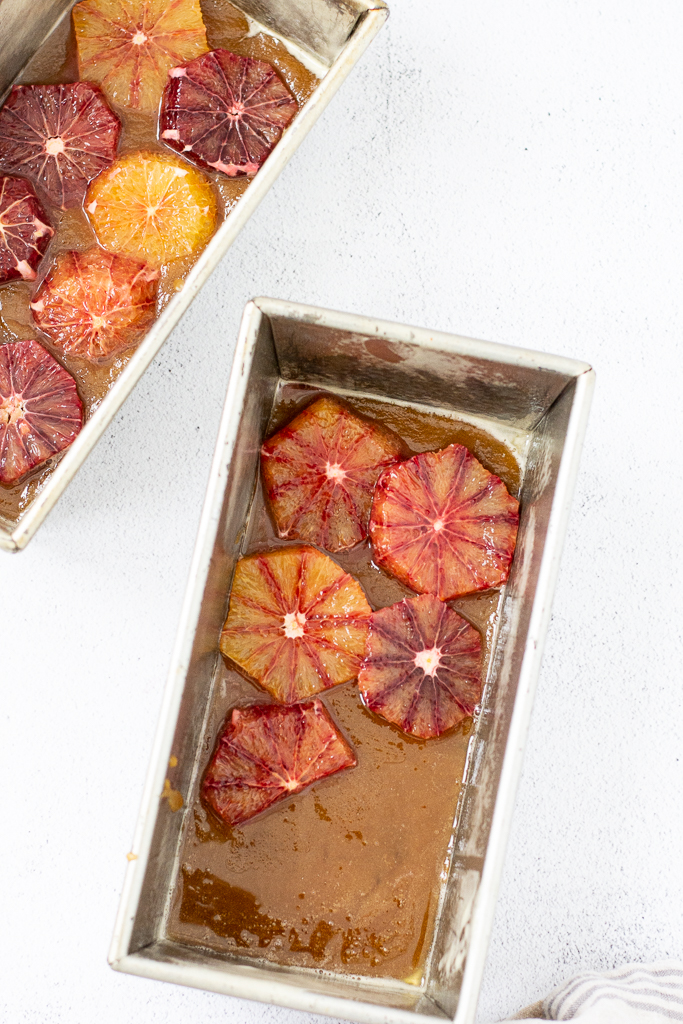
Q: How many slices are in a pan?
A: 12